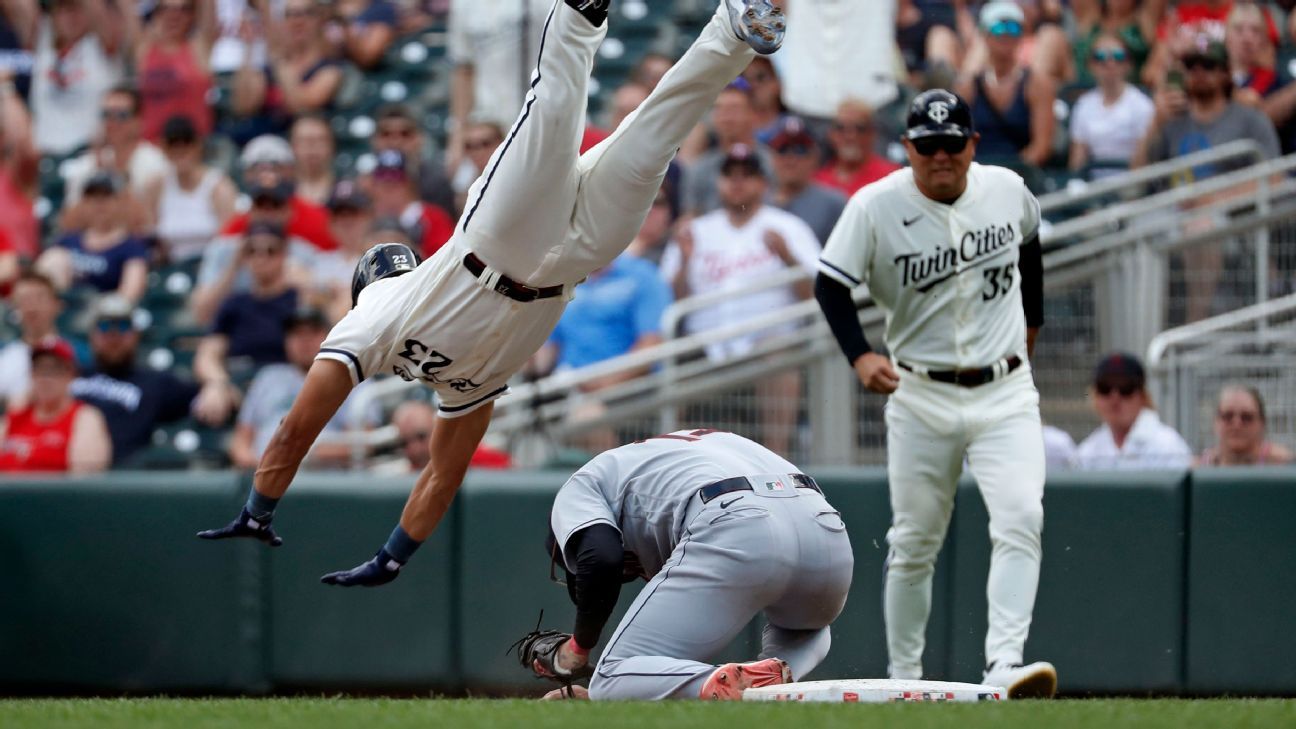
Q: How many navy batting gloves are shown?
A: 2